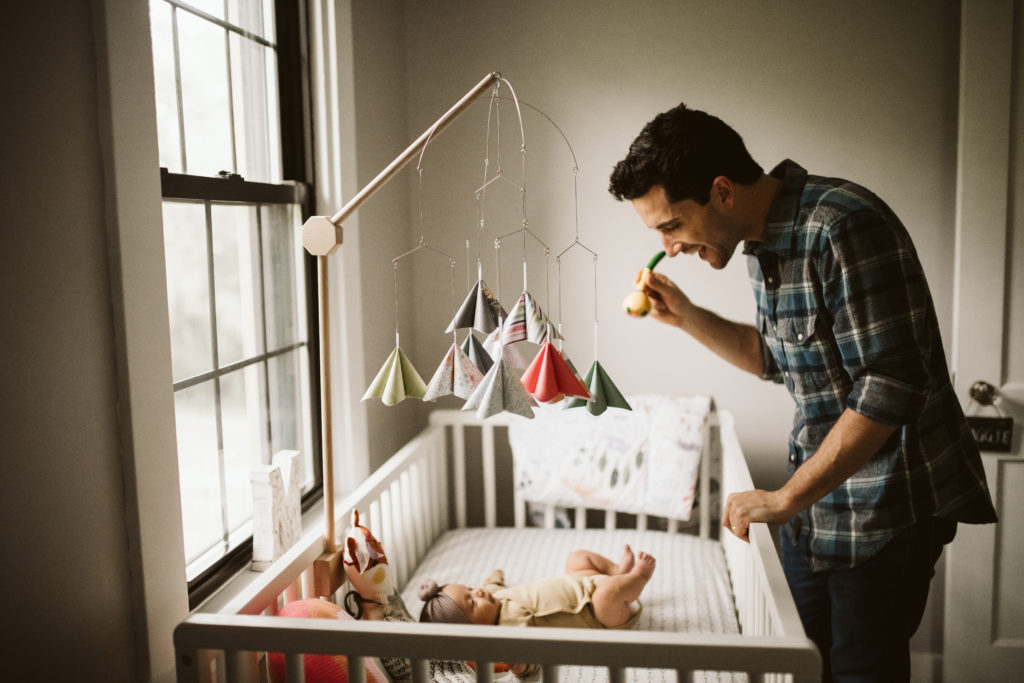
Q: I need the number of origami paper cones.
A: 10